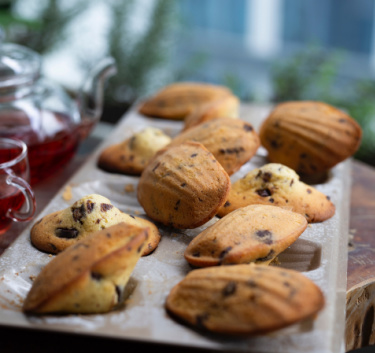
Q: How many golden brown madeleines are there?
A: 11